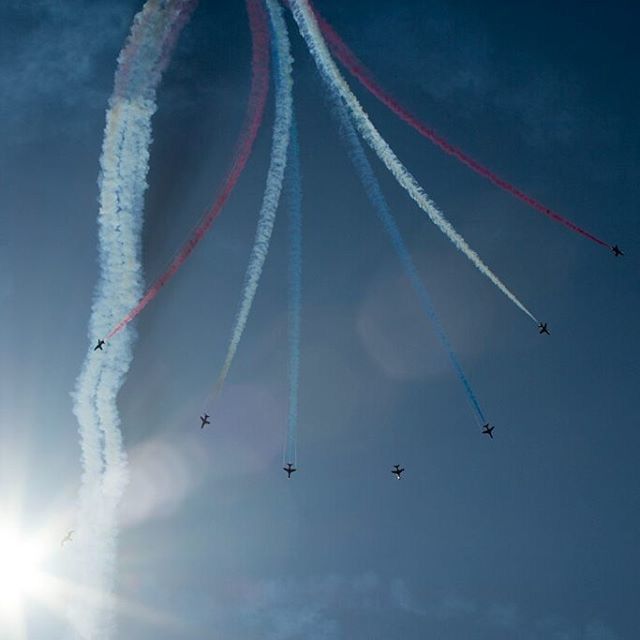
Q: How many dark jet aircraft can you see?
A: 7